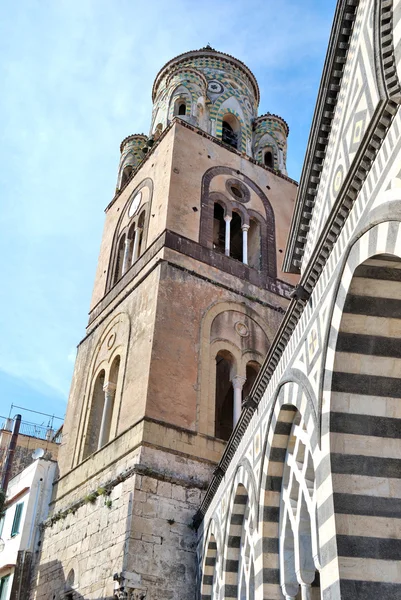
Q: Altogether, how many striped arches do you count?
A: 4